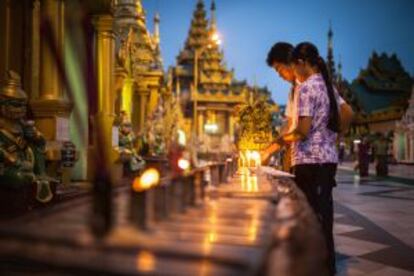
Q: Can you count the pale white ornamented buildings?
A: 1